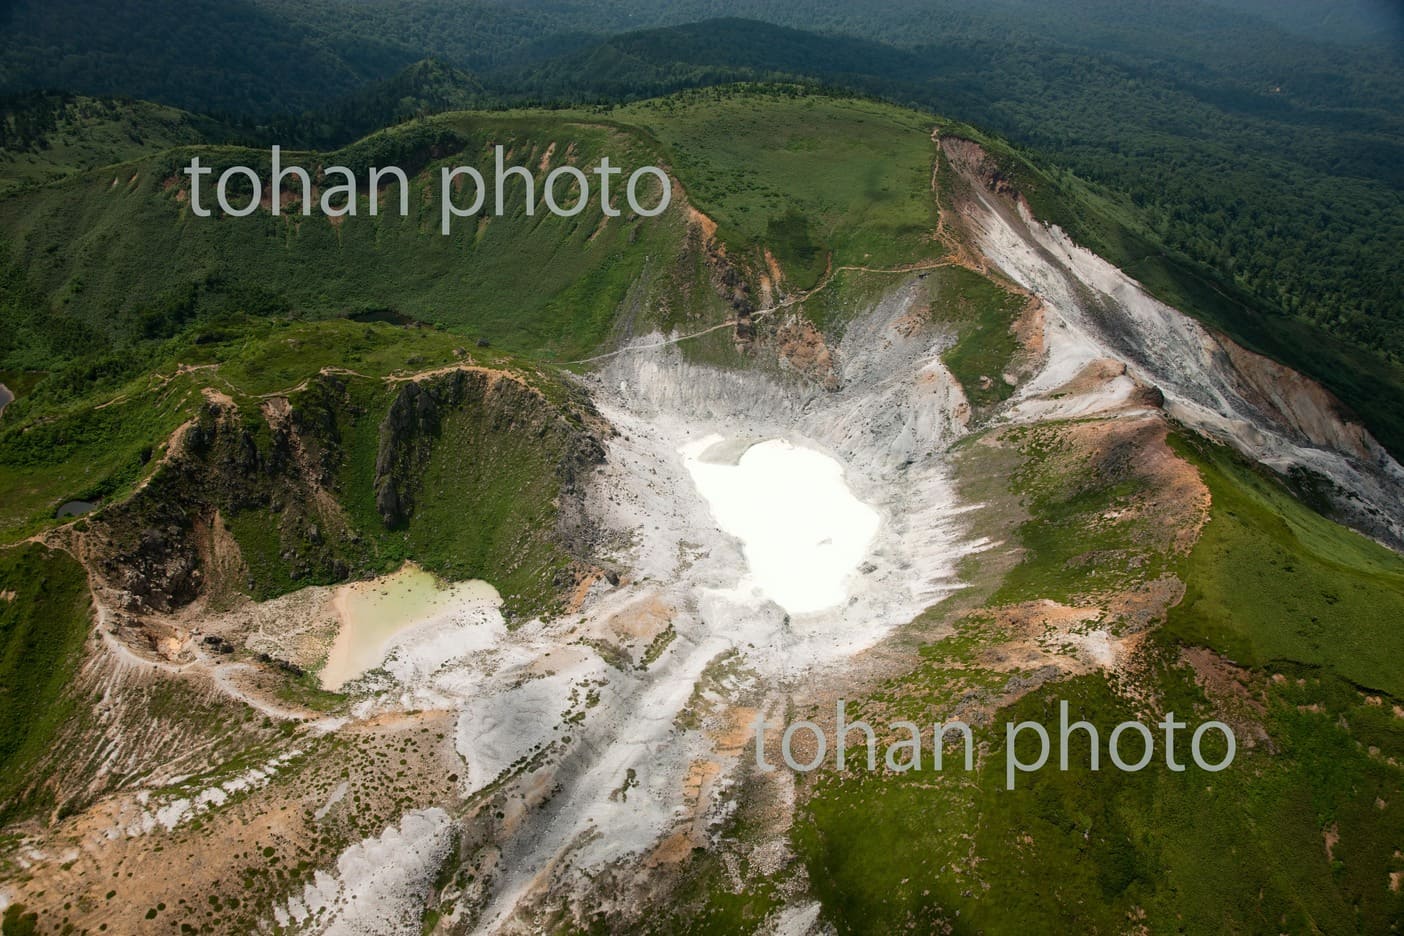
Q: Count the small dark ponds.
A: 3